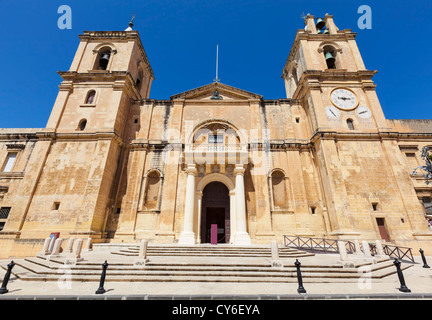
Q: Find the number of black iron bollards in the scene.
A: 5